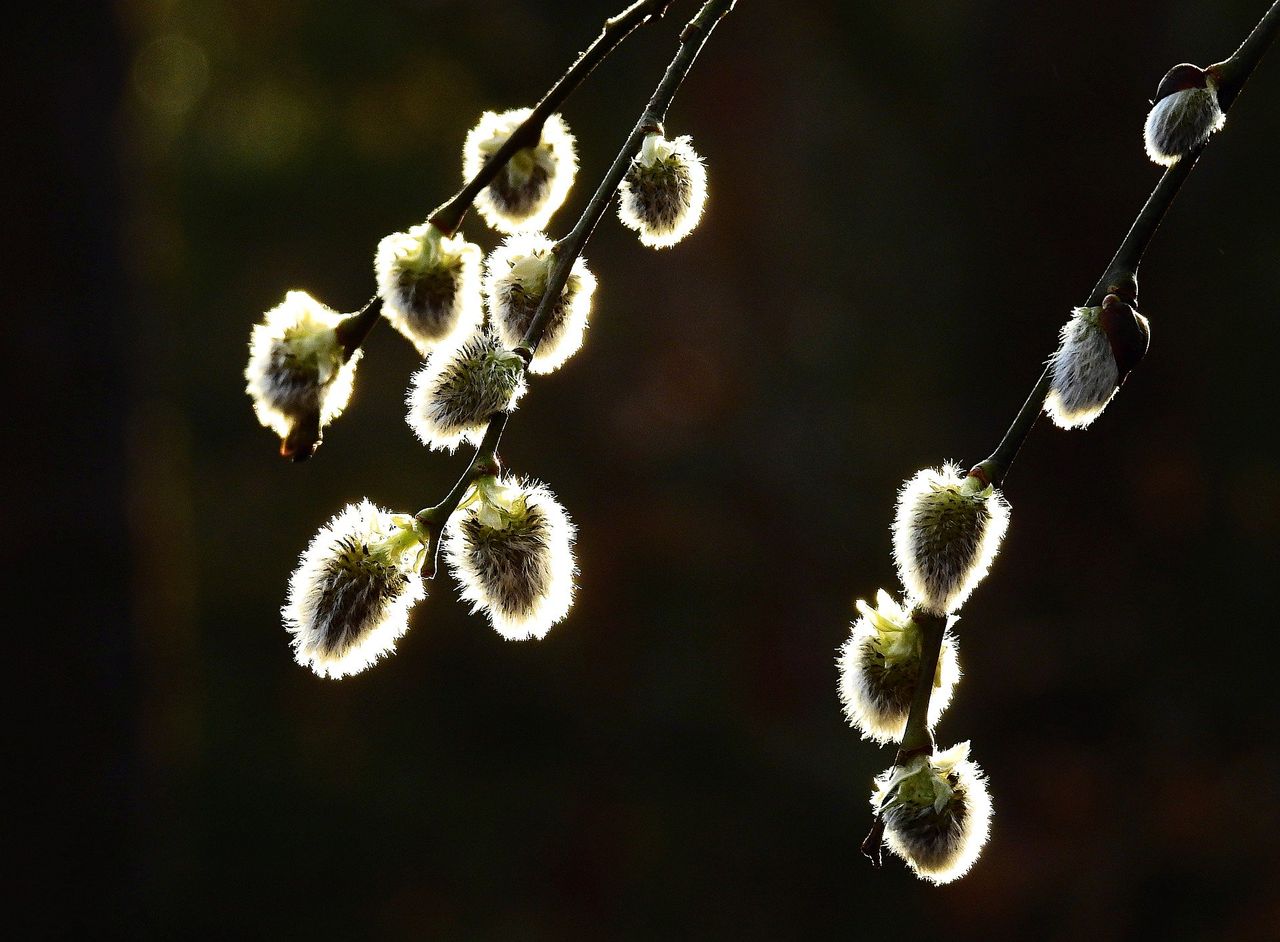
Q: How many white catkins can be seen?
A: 13